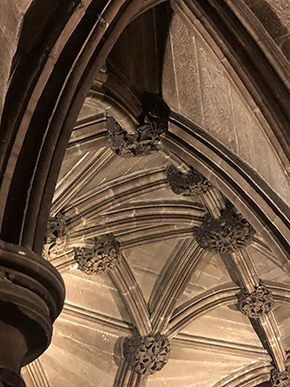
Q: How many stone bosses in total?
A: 8